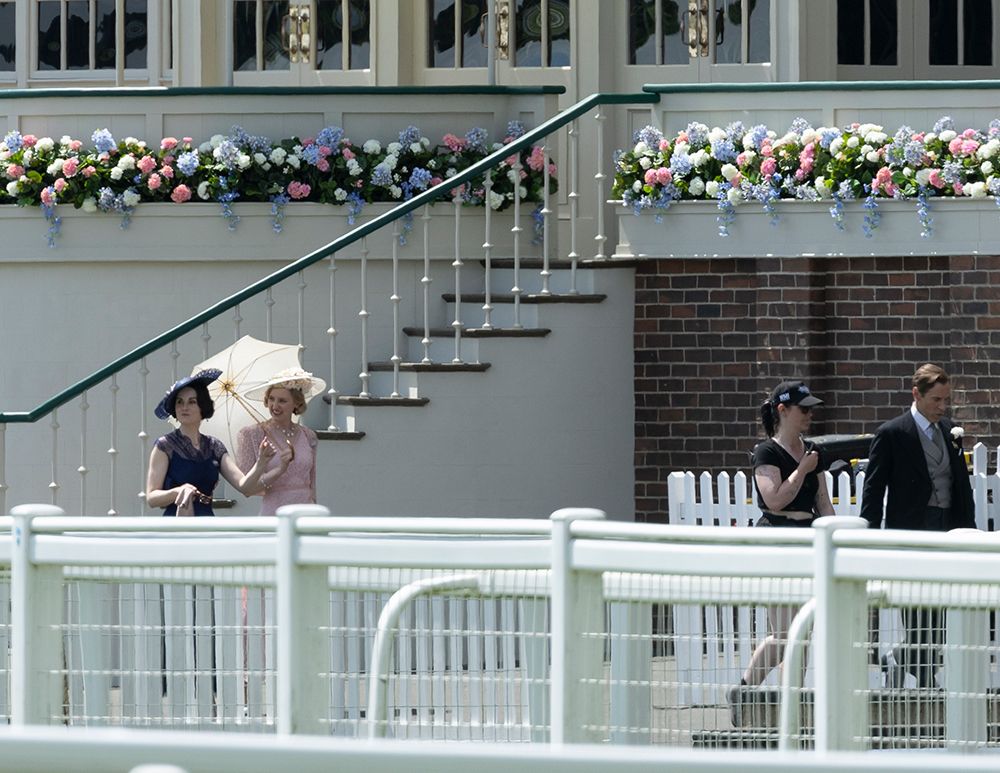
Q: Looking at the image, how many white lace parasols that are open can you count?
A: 1